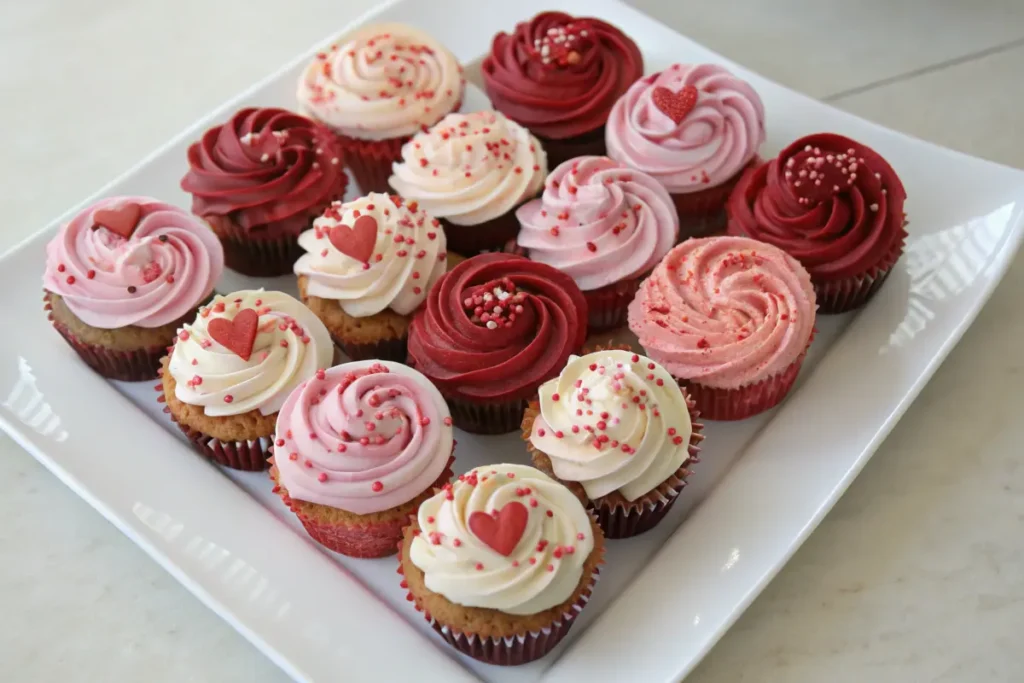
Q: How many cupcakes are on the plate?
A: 15